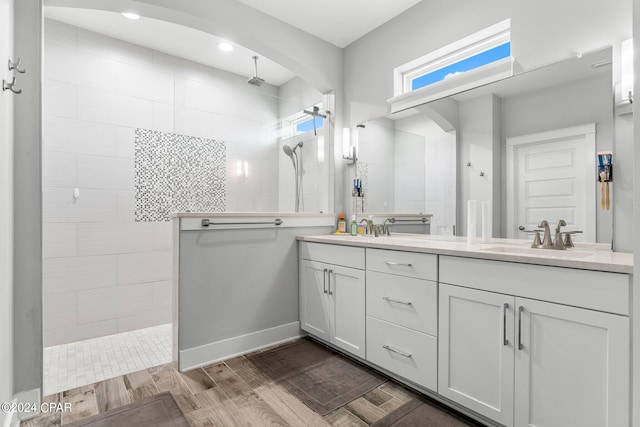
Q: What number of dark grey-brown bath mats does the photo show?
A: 3